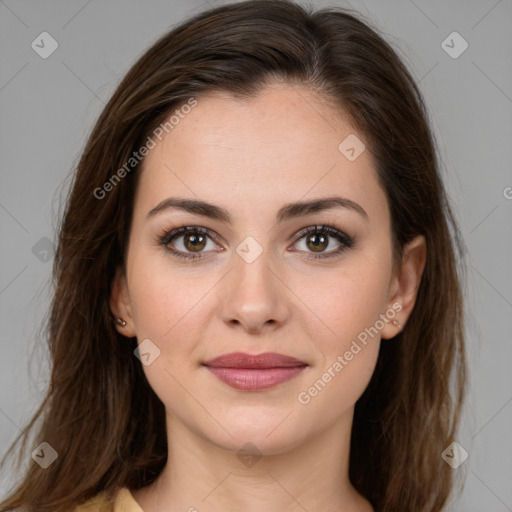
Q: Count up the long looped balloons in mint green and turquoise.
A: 0